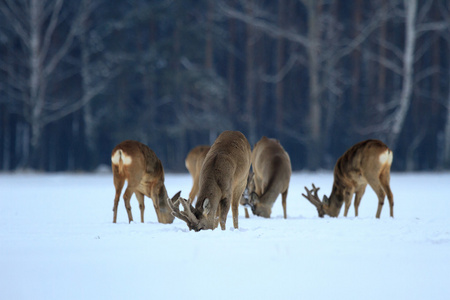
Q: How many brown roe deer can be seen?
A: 5